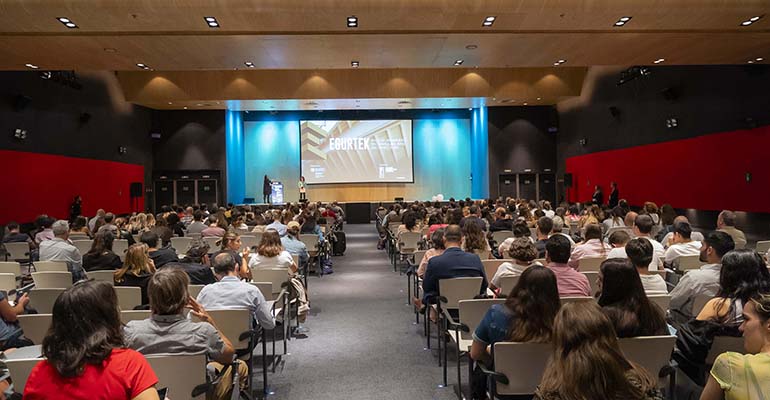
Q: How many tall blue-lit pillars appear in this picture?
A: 2